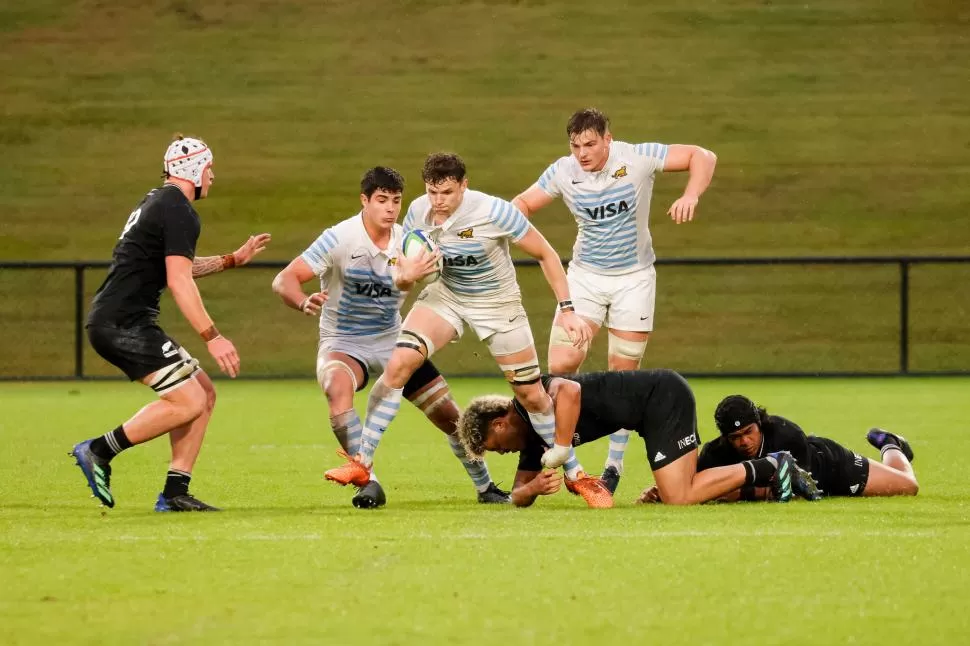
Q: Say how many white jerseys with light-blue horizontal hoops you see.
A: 3